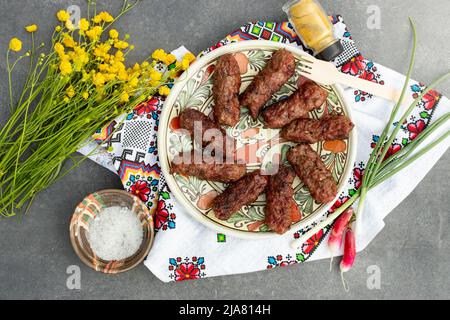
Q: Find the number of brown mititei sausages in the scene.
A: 9